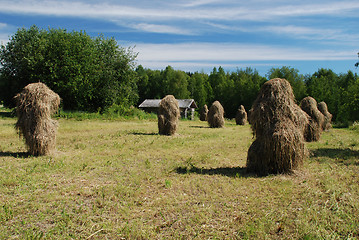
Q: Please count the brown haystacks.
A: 8